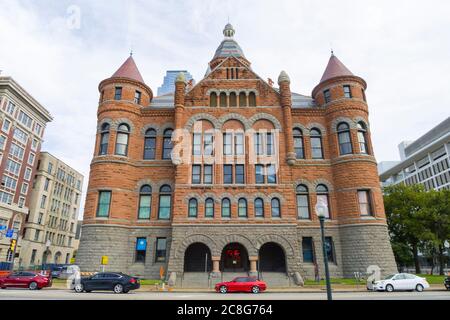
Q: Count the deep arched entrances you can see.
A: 3